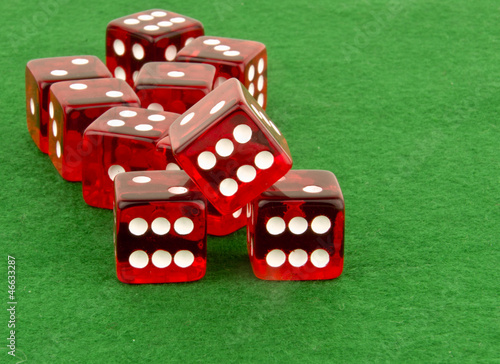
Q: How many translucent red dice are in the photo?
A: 10